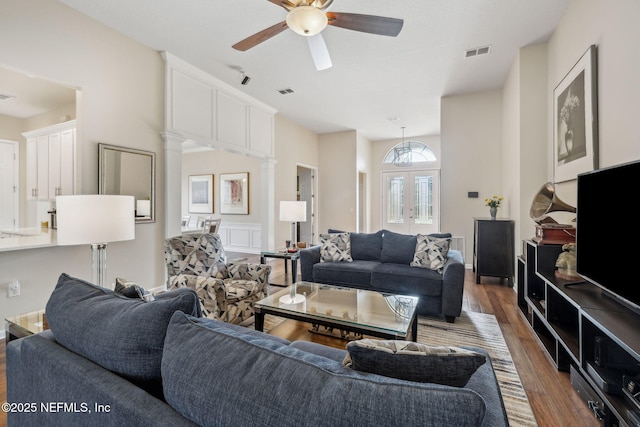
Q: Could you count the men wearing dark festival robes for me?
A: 0